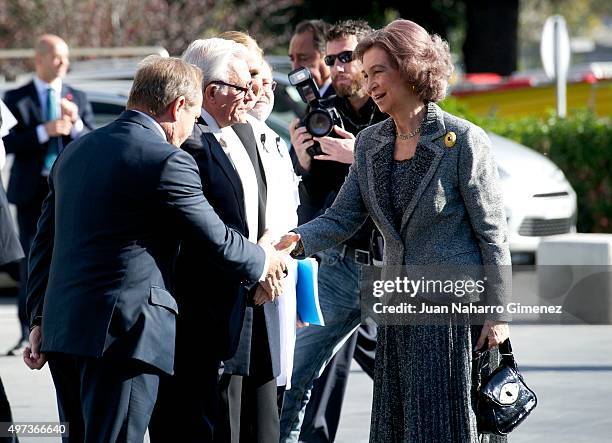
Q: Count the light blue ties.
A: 1